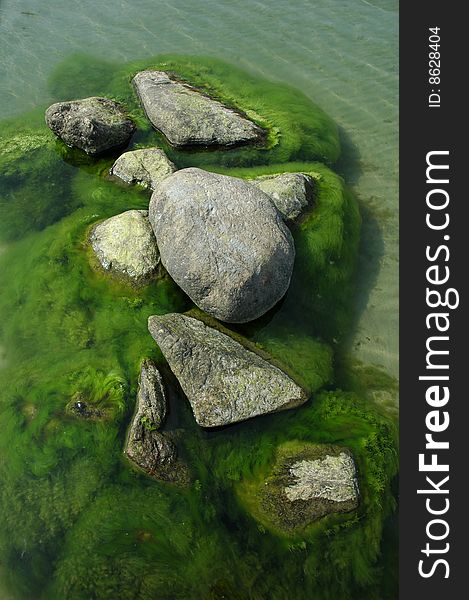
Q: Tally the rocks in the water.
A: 9